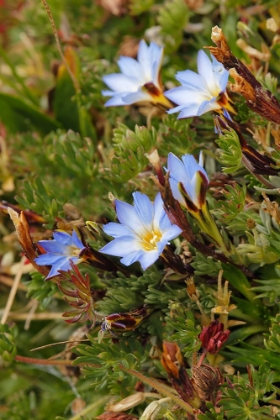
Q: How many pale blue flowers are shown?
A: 5